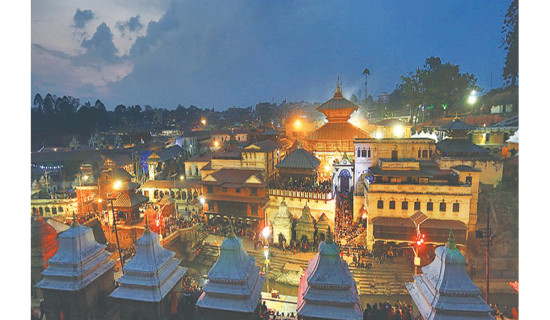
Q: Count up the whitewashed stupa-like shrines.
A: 5